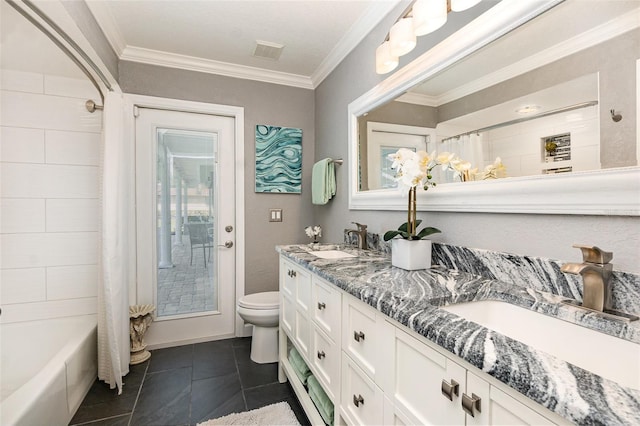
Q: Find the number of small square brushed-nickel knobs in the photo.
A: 8